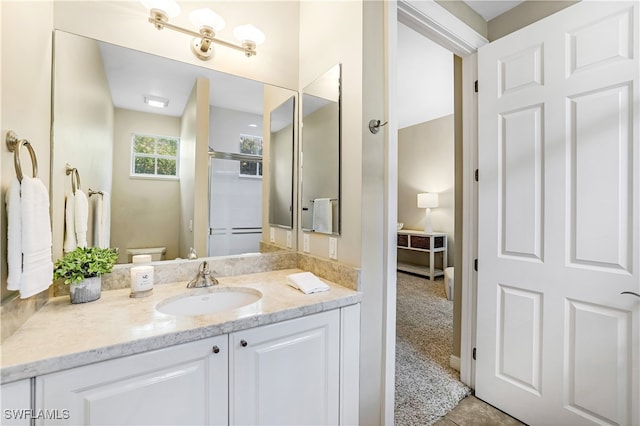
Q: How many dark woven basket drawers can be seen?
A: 2